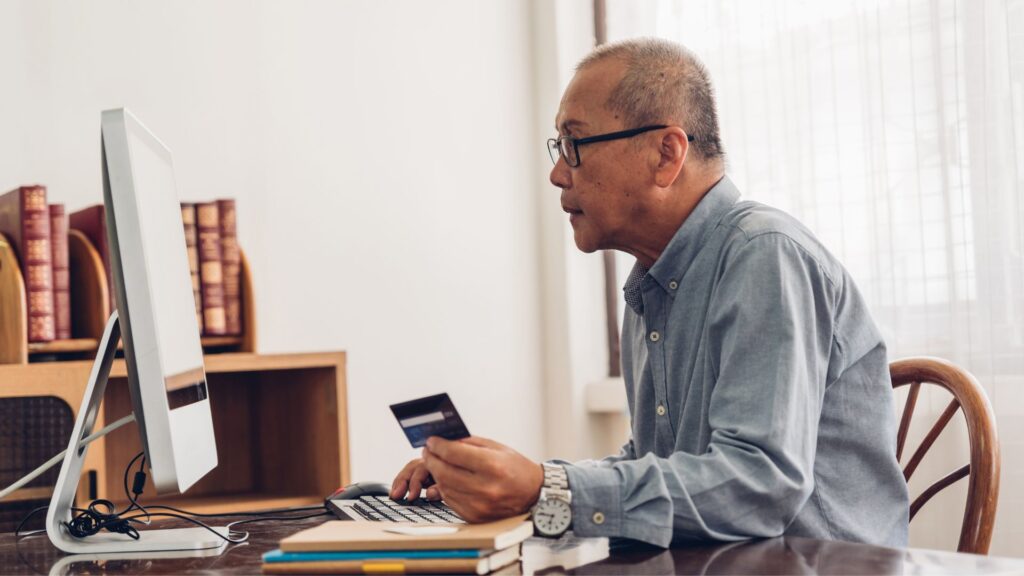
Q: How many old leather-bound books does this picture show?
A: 6